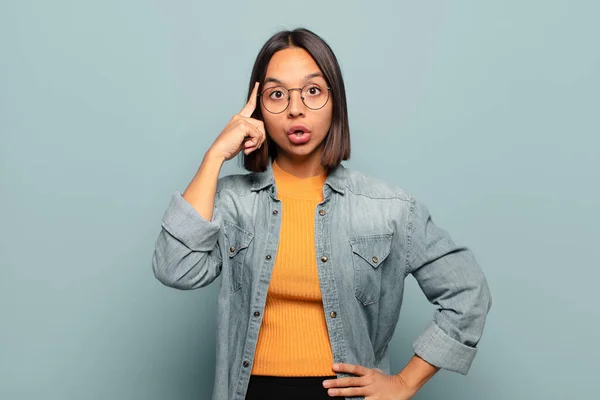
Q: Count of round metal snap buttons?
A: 9